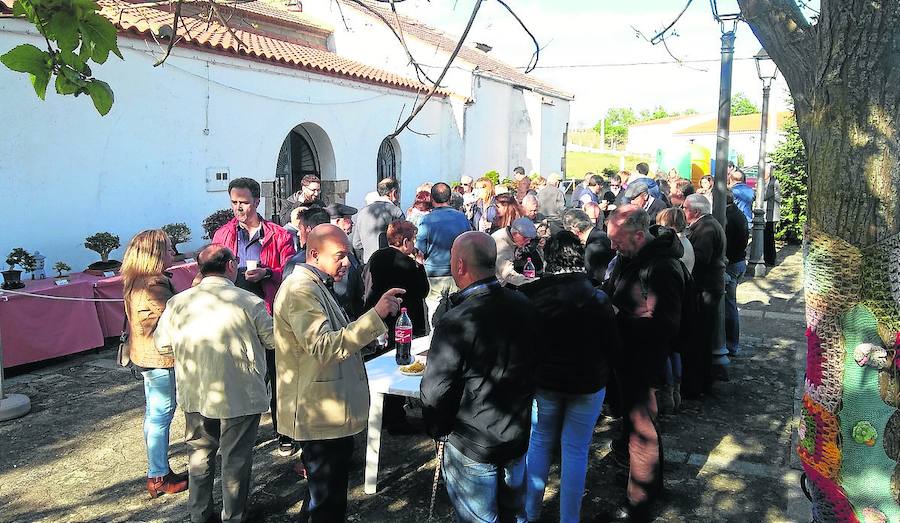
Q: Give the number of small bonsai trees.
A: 5